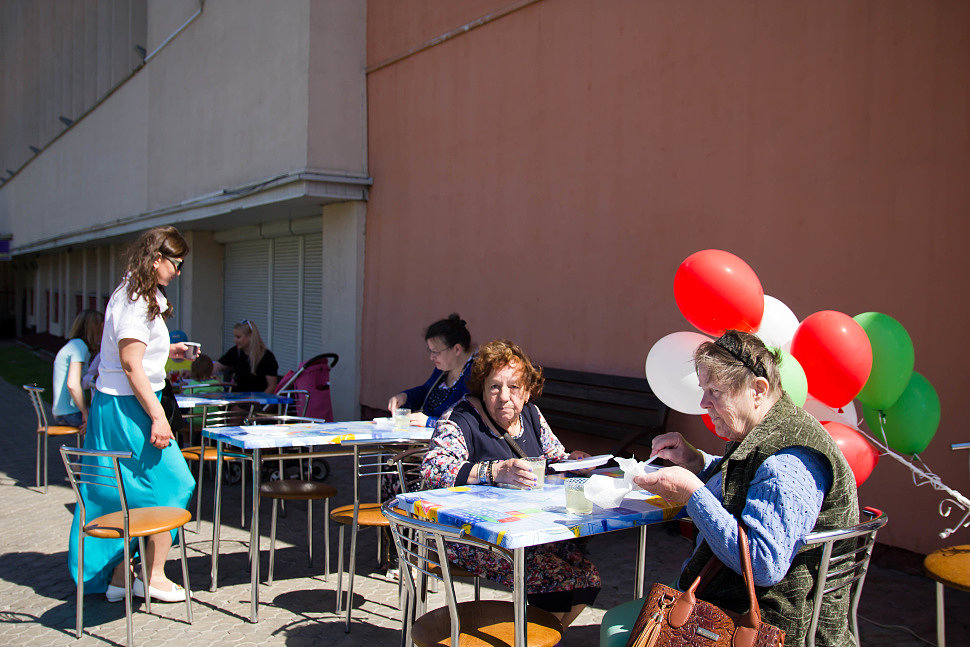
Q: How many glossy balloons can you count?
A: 10